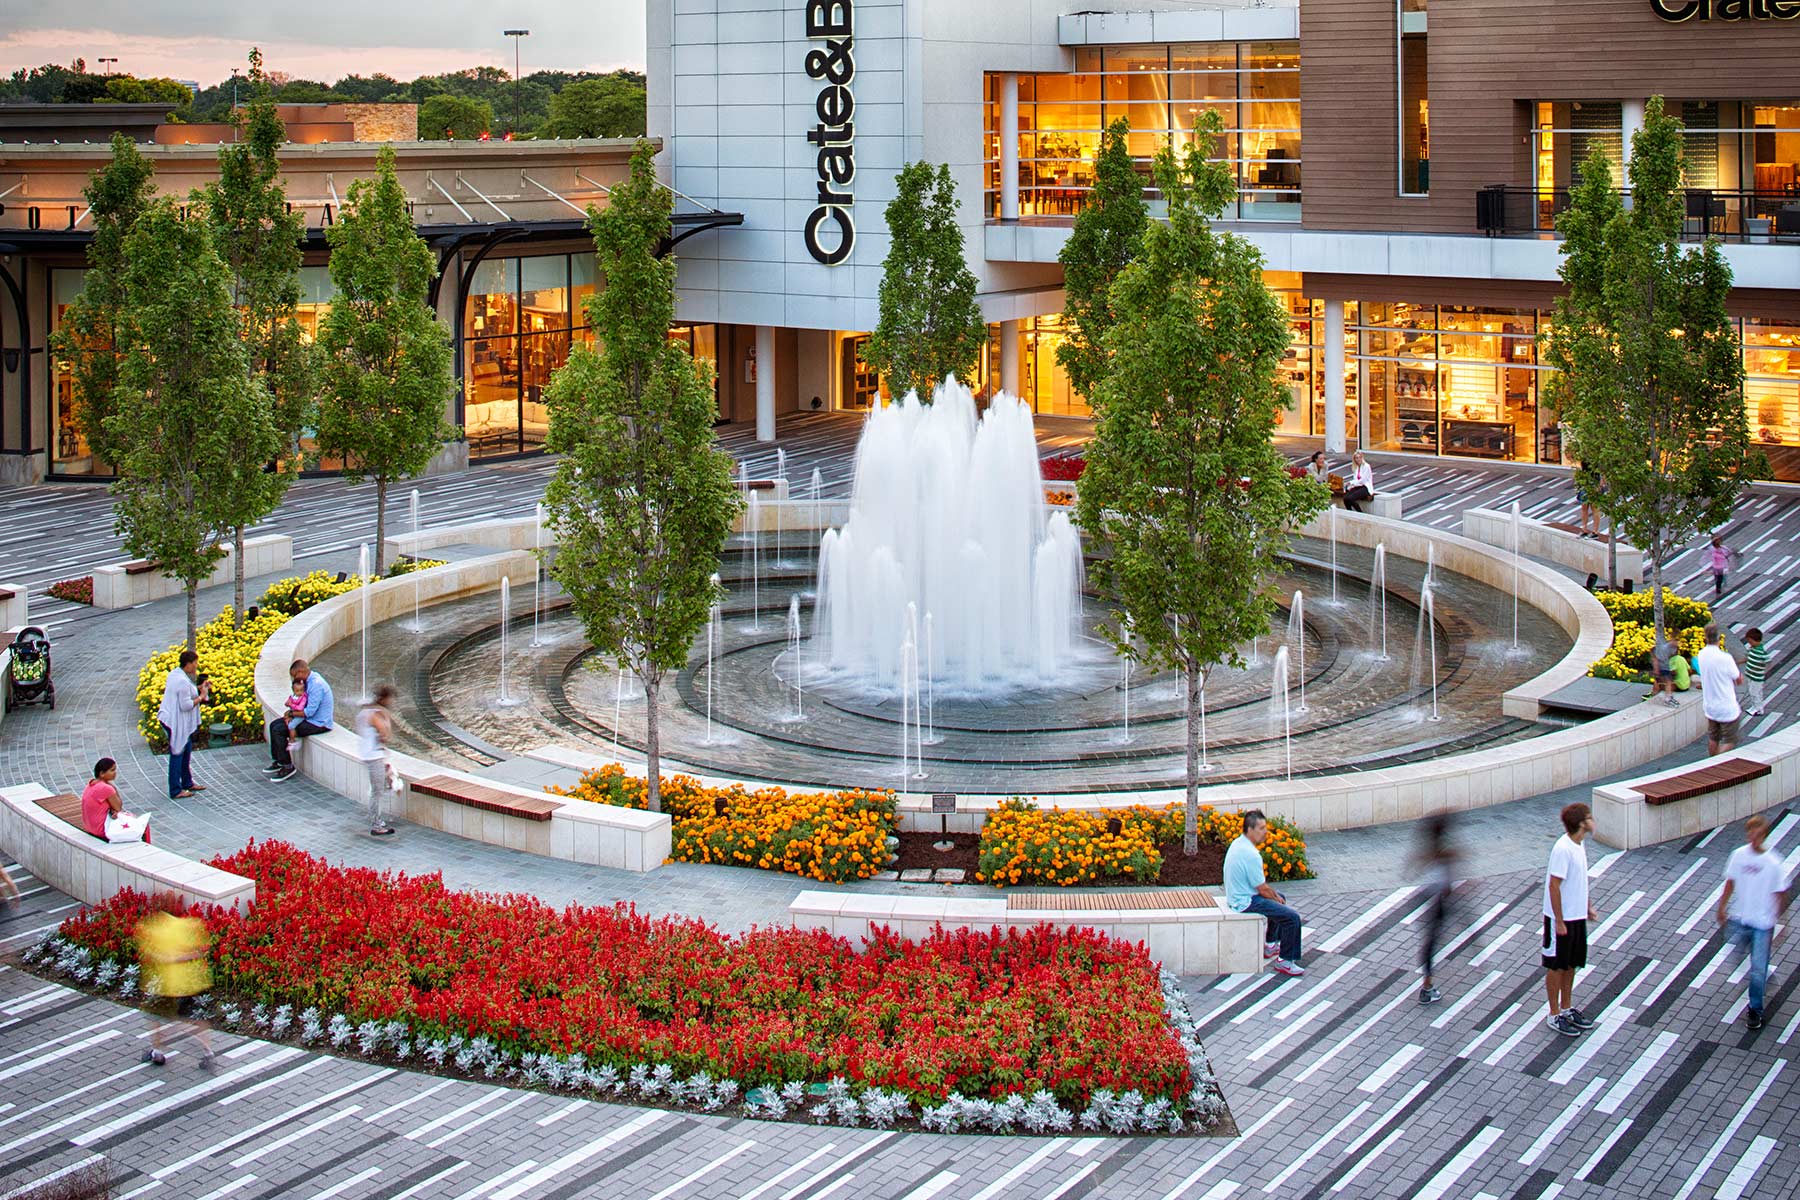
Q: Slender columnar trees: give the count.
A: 10